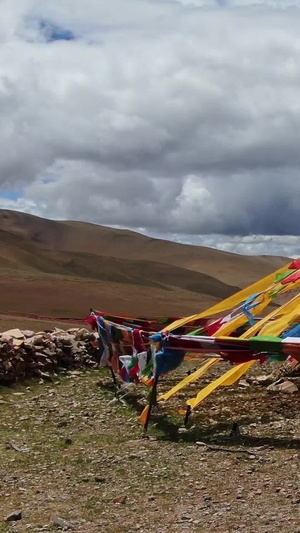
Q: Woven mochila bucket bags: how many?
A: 0